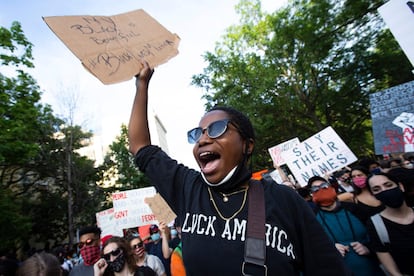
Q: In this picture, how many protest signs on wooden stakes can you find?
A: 0